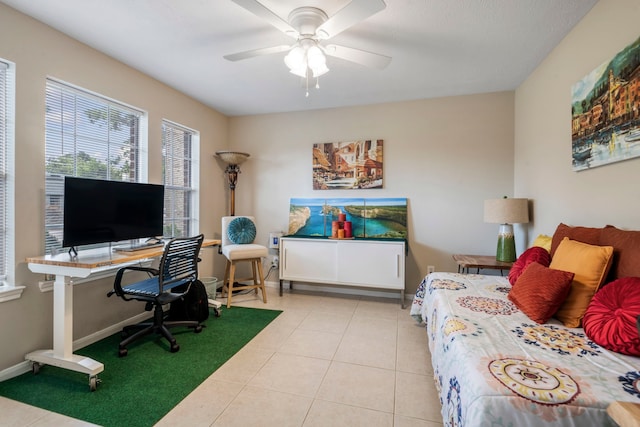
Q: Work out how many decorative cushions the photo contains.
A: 8